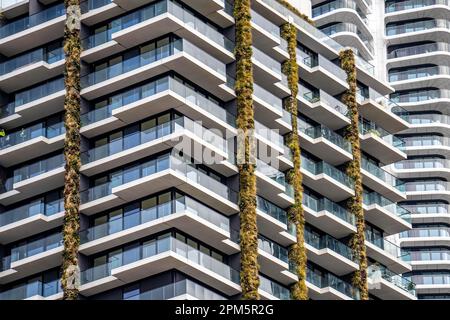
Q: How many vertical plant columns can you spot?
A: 4